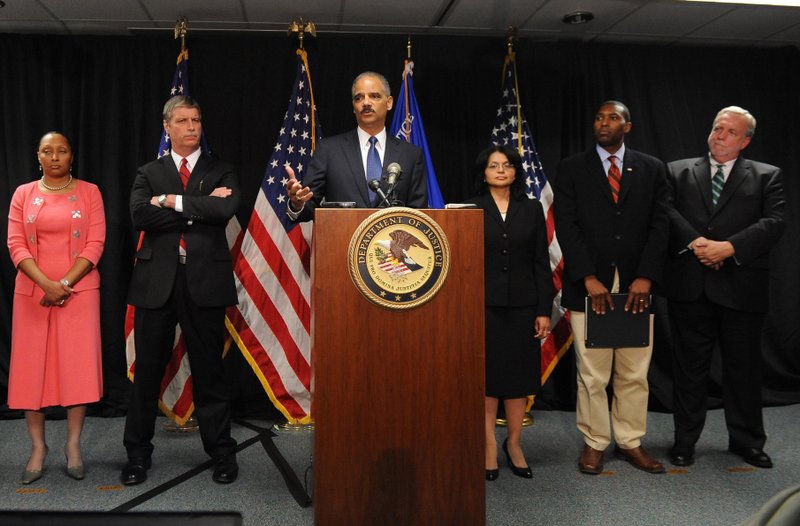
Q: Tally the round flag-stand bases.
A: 3